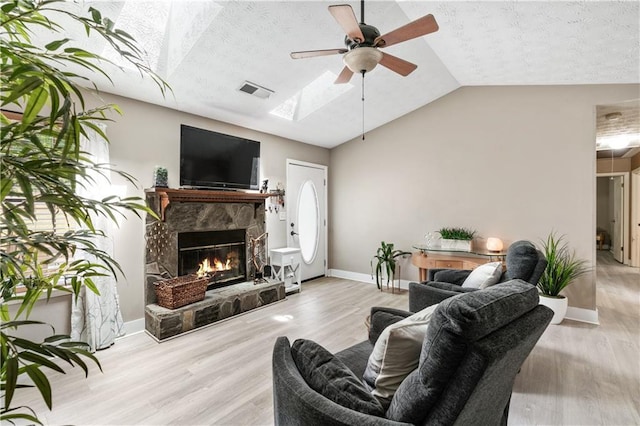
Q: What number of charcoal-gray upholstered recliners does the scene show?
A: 2